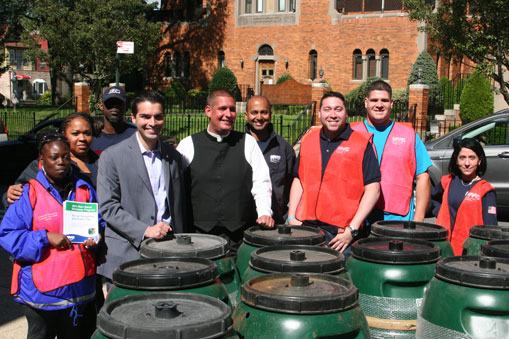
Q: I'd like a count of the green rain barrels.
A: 11